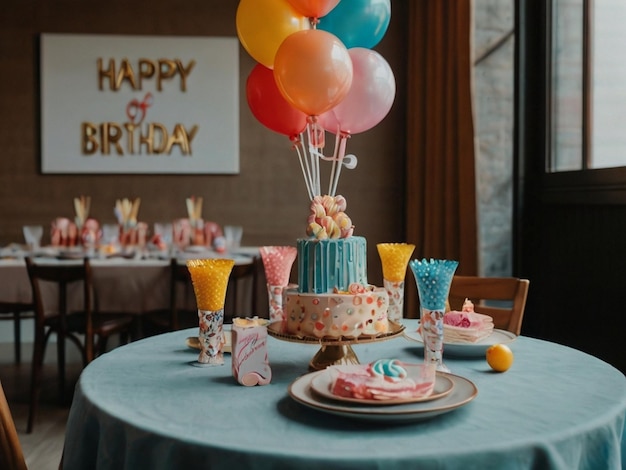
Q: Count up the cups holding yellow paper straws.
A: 2